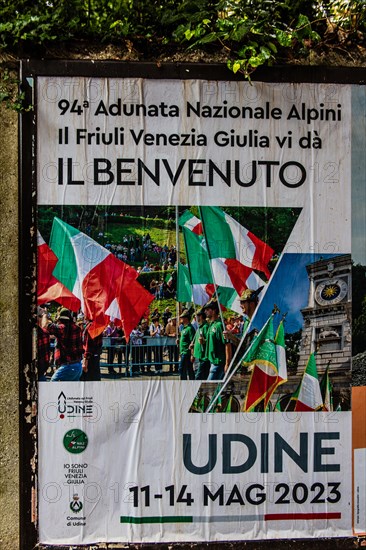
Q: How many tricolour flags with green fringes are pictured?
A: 0